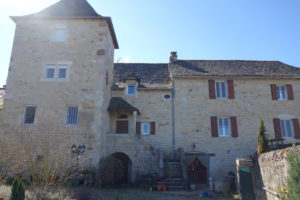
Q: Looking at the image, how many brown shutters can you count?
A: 10